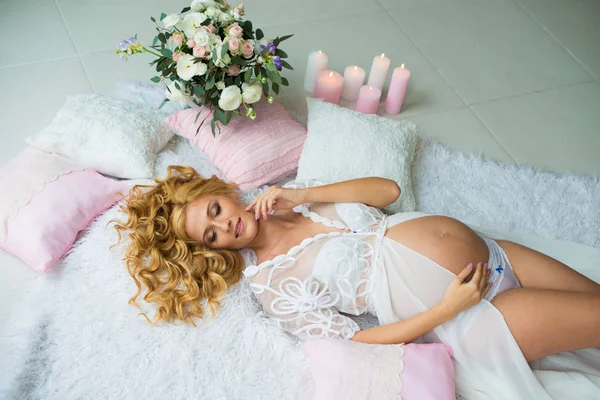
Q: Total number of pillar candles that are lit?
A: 6